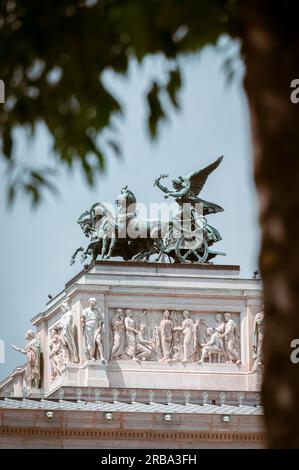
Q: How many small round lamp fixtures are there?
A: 4